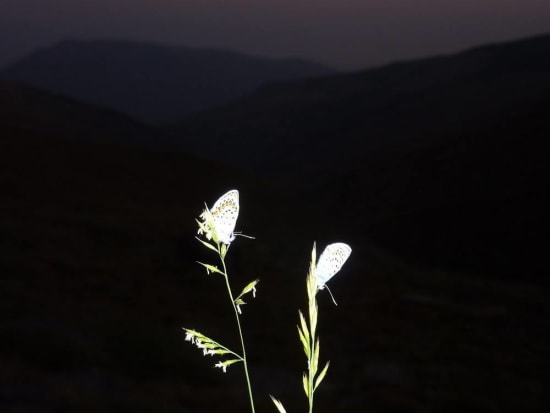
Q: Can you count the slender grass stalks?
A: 2